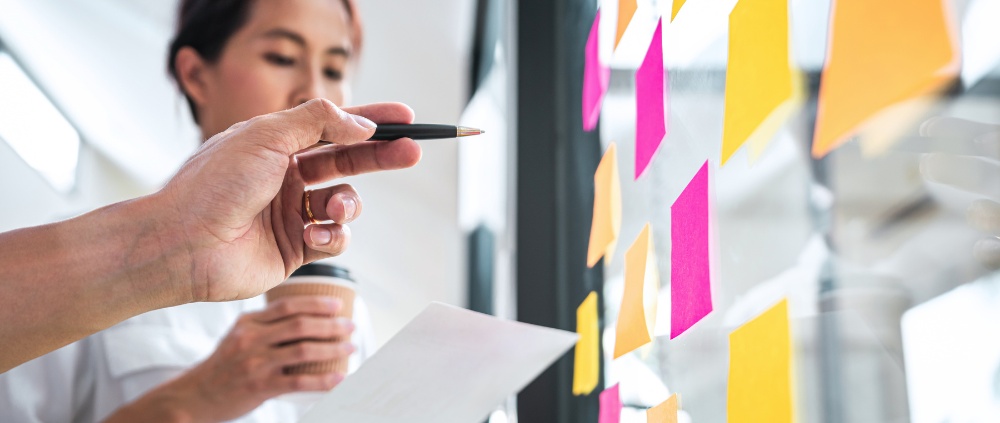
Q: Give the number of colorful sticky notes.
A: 13